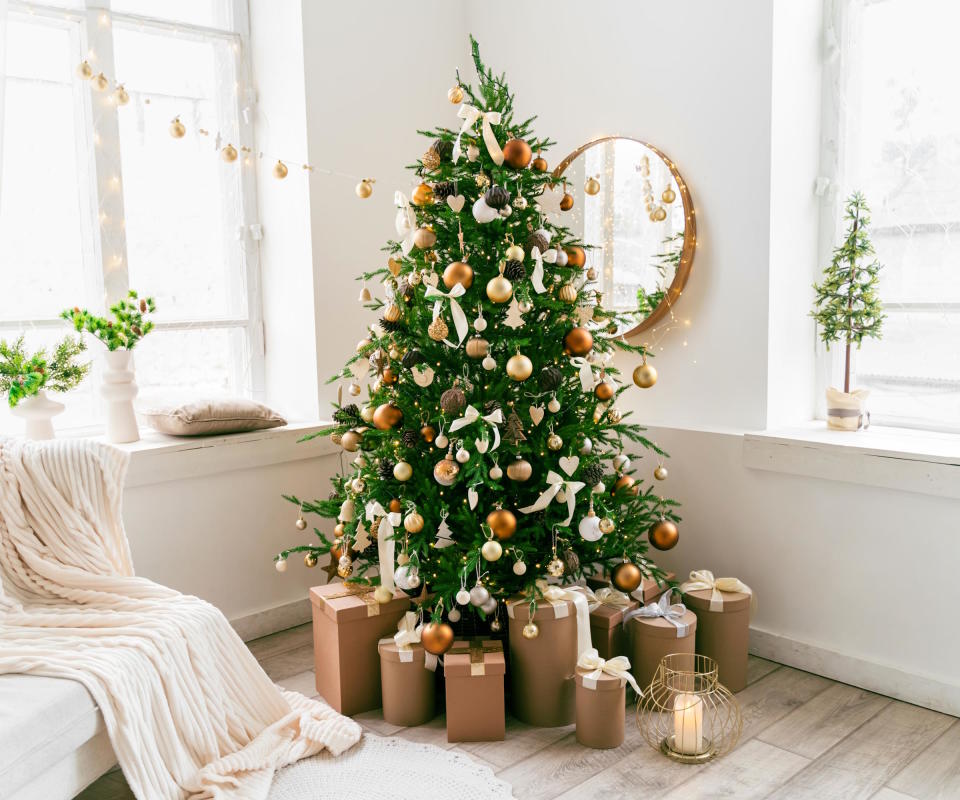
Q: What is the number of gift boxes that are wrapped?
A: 9